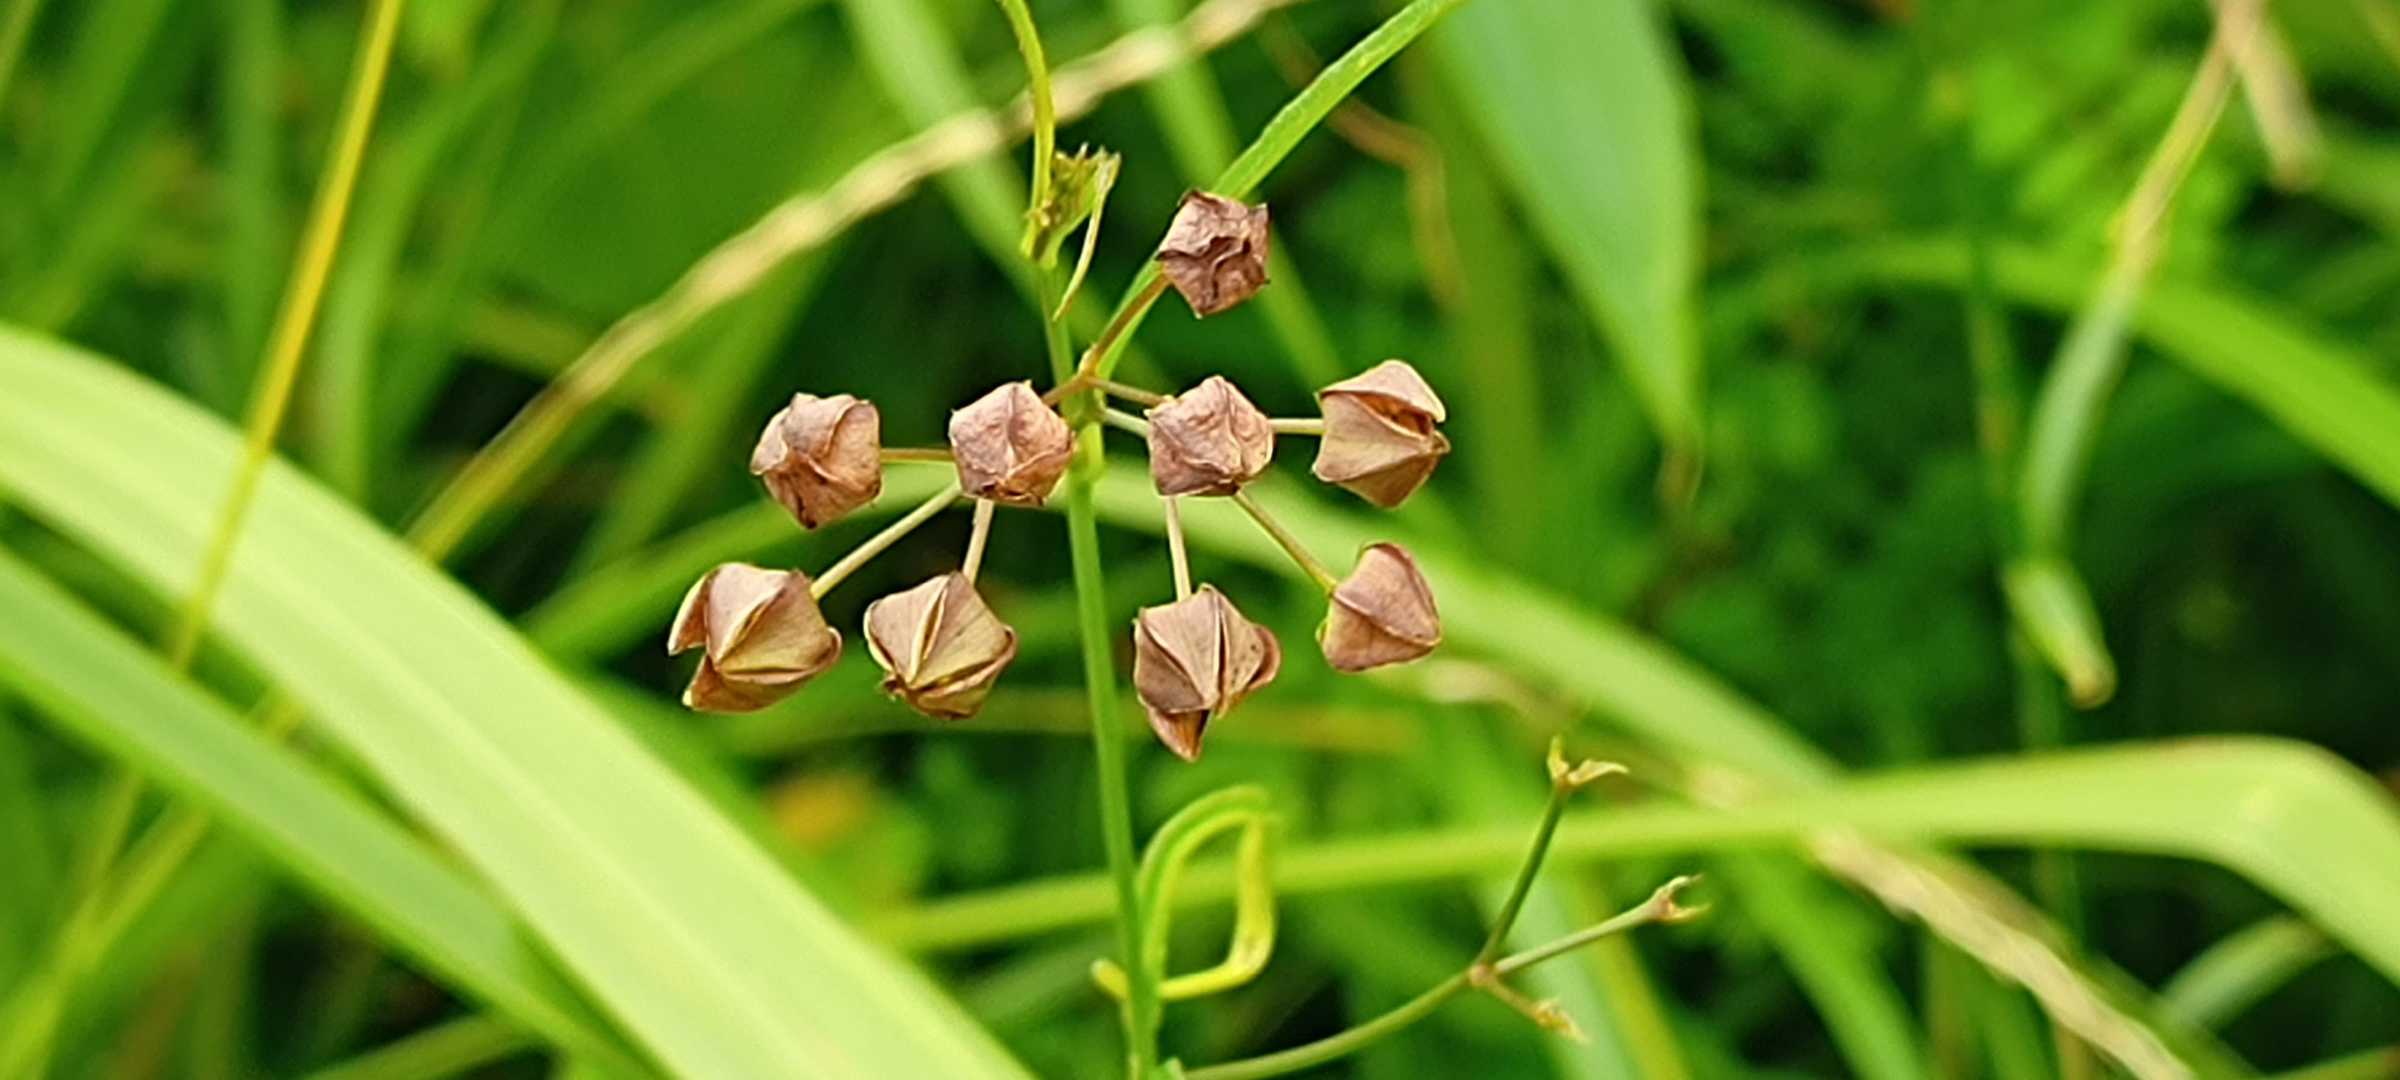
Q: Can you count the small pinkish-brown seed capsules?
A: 9